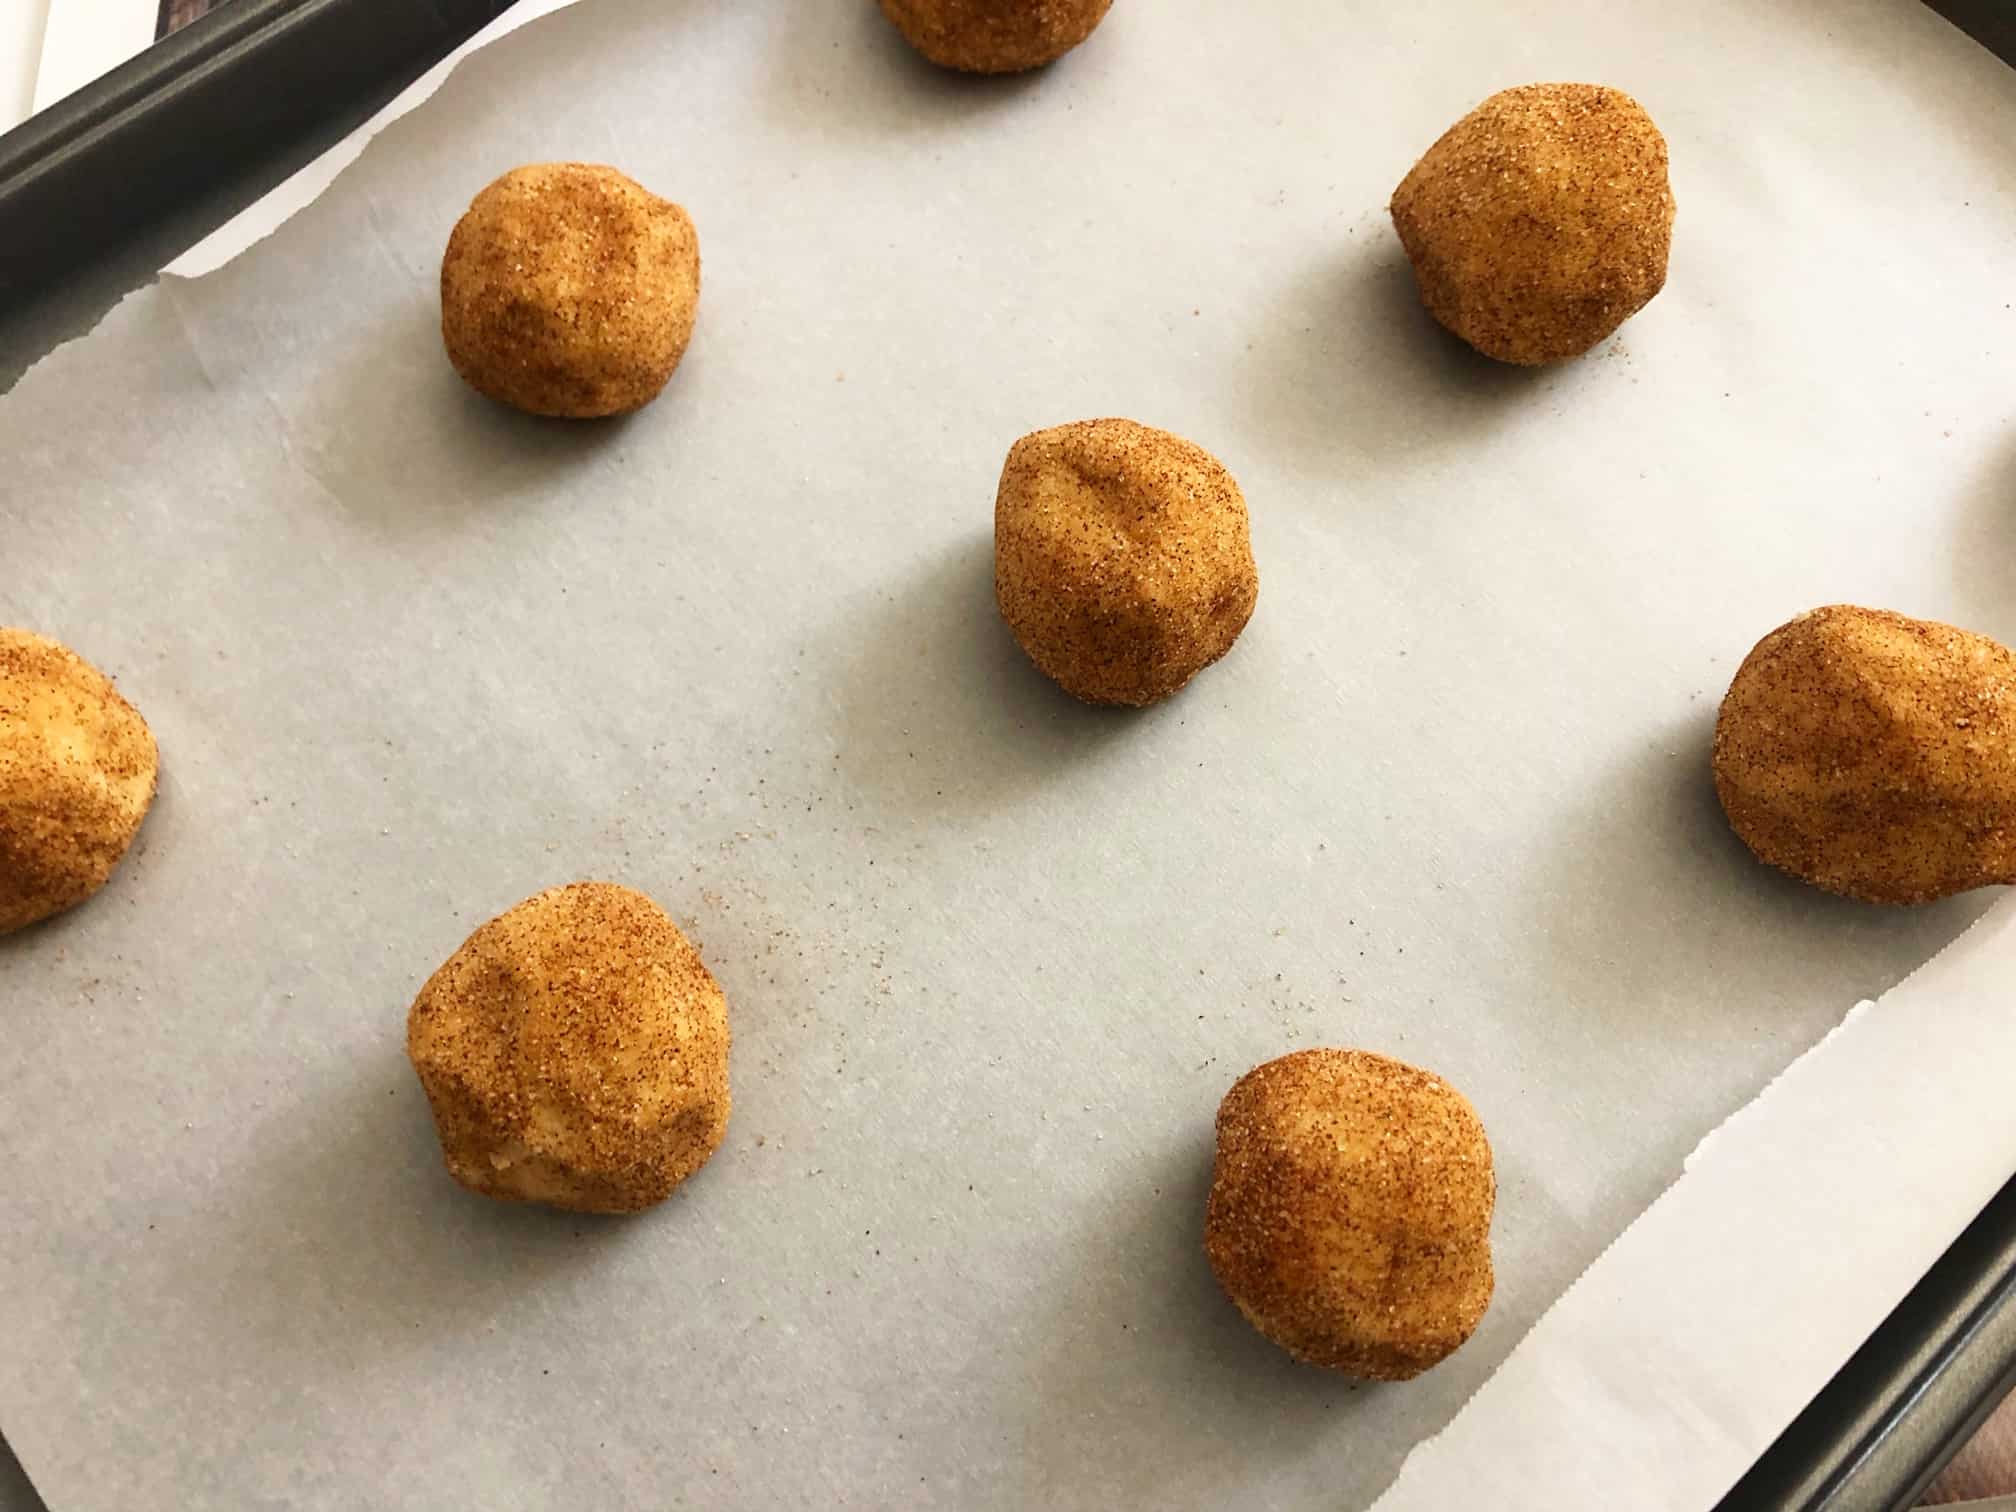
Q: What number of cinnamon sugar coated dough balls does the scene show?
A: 8